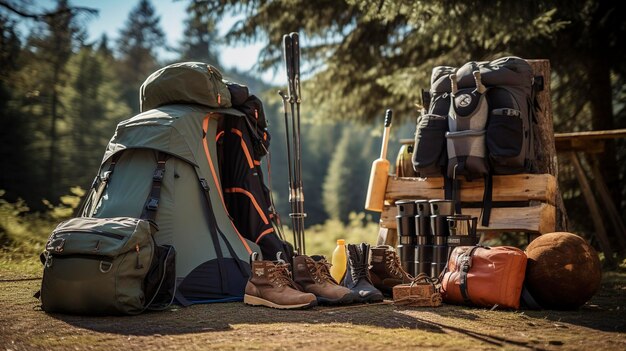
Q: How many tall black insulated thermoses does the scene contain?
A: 3